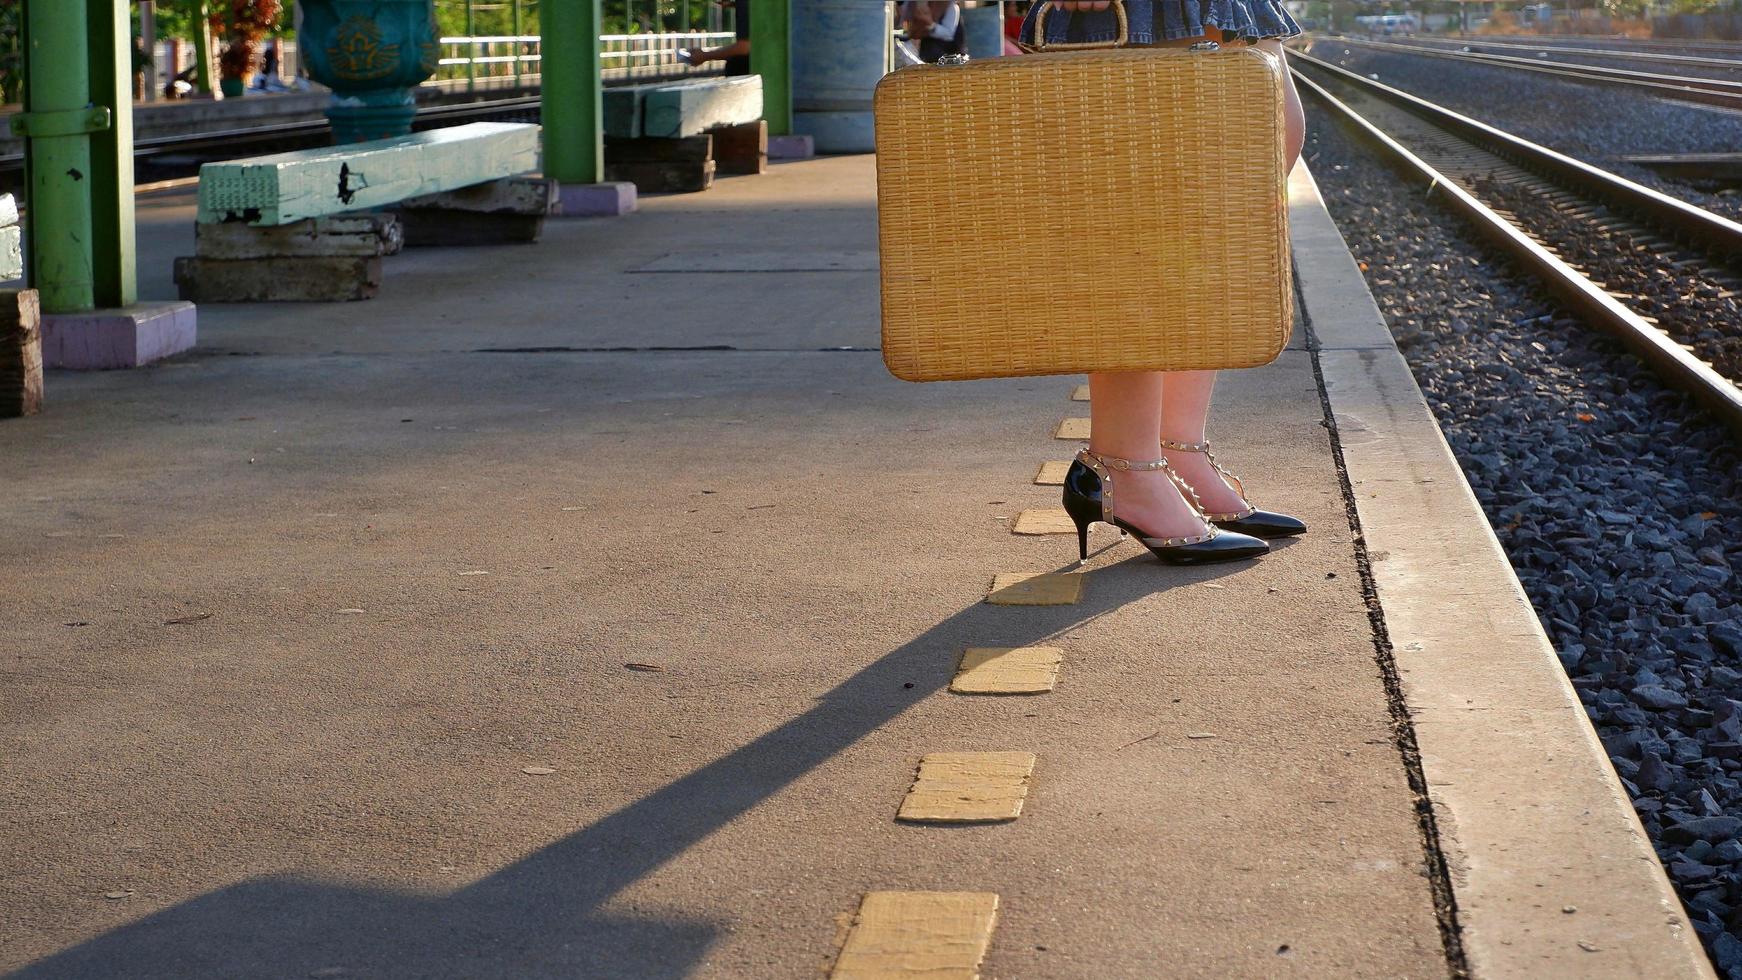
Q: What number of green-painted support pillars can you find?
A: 3